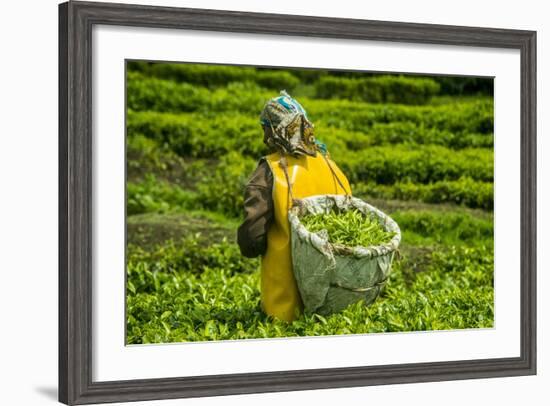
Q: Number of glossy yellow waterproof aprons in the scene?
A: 1